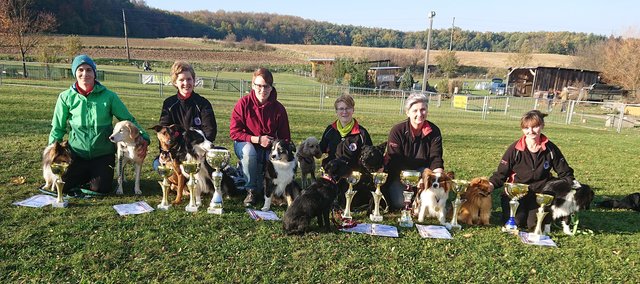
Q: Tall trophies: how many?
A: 10